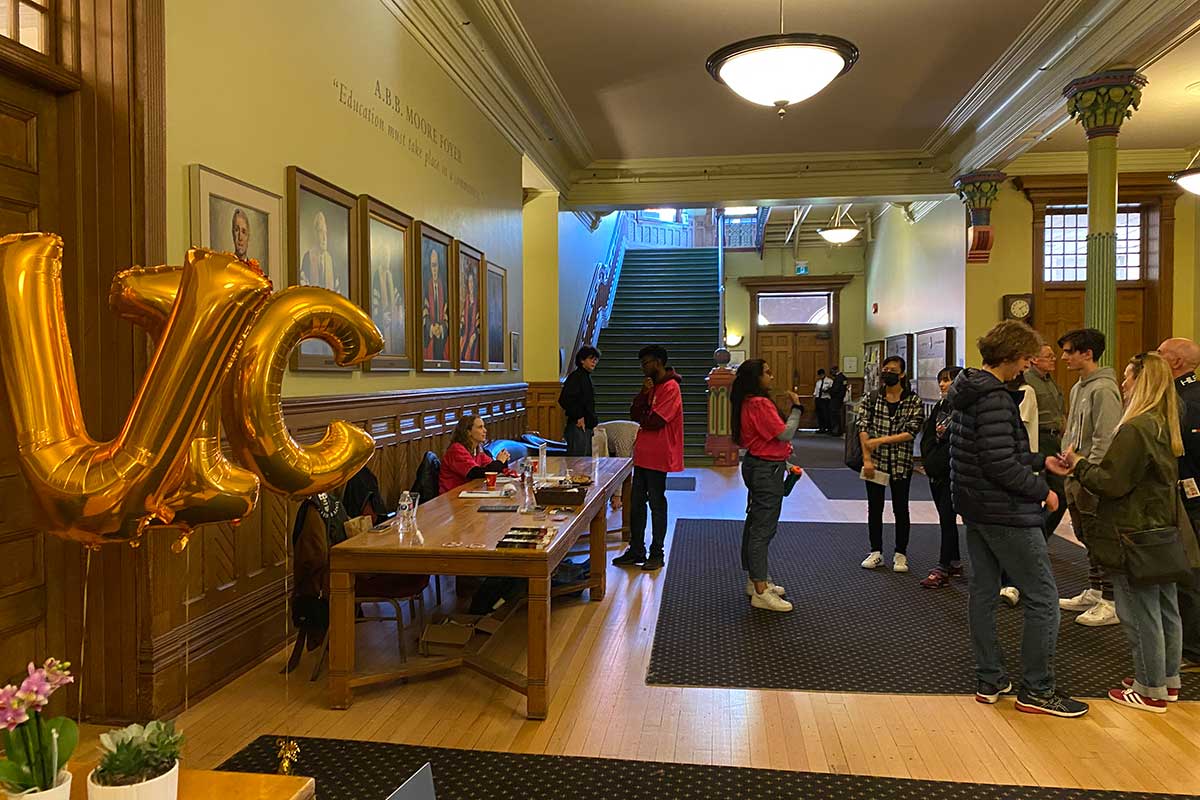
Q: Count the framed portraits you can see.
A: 6